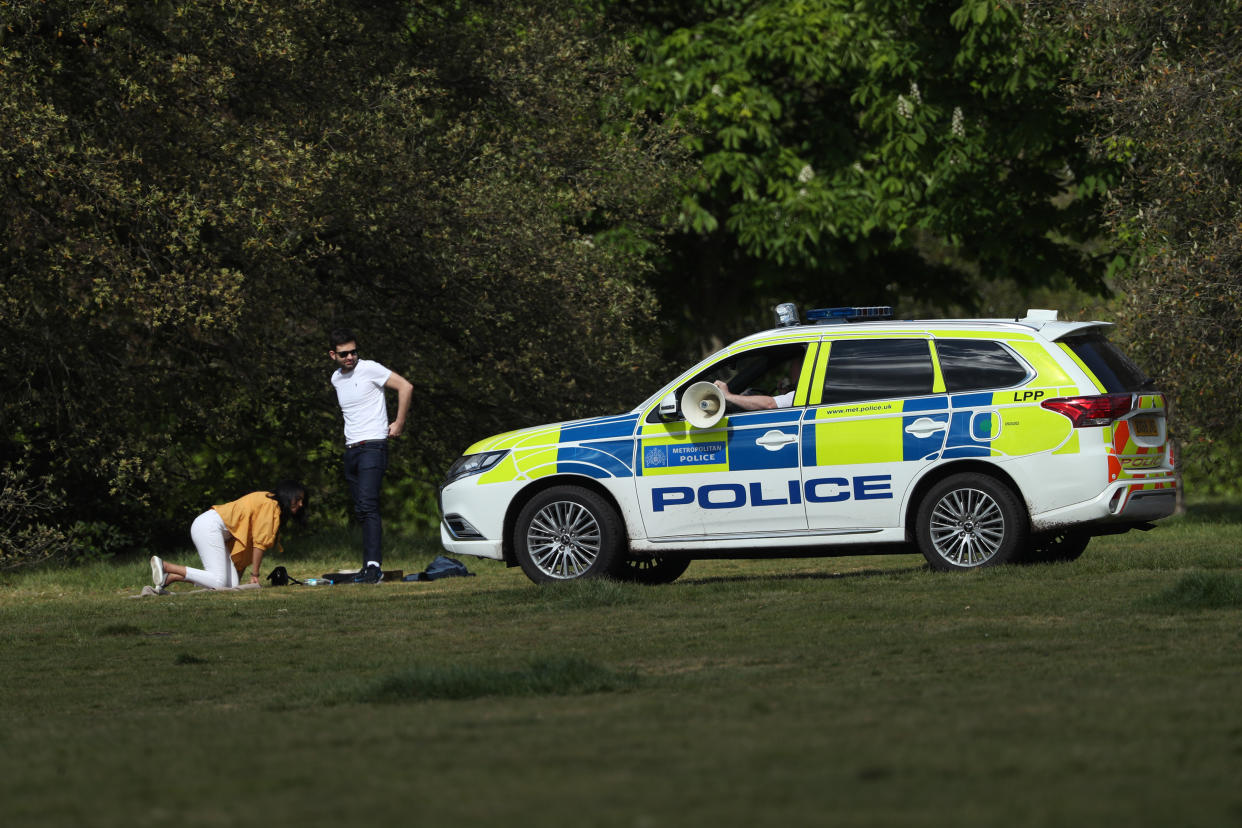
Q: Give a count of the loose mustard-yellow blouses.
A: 1